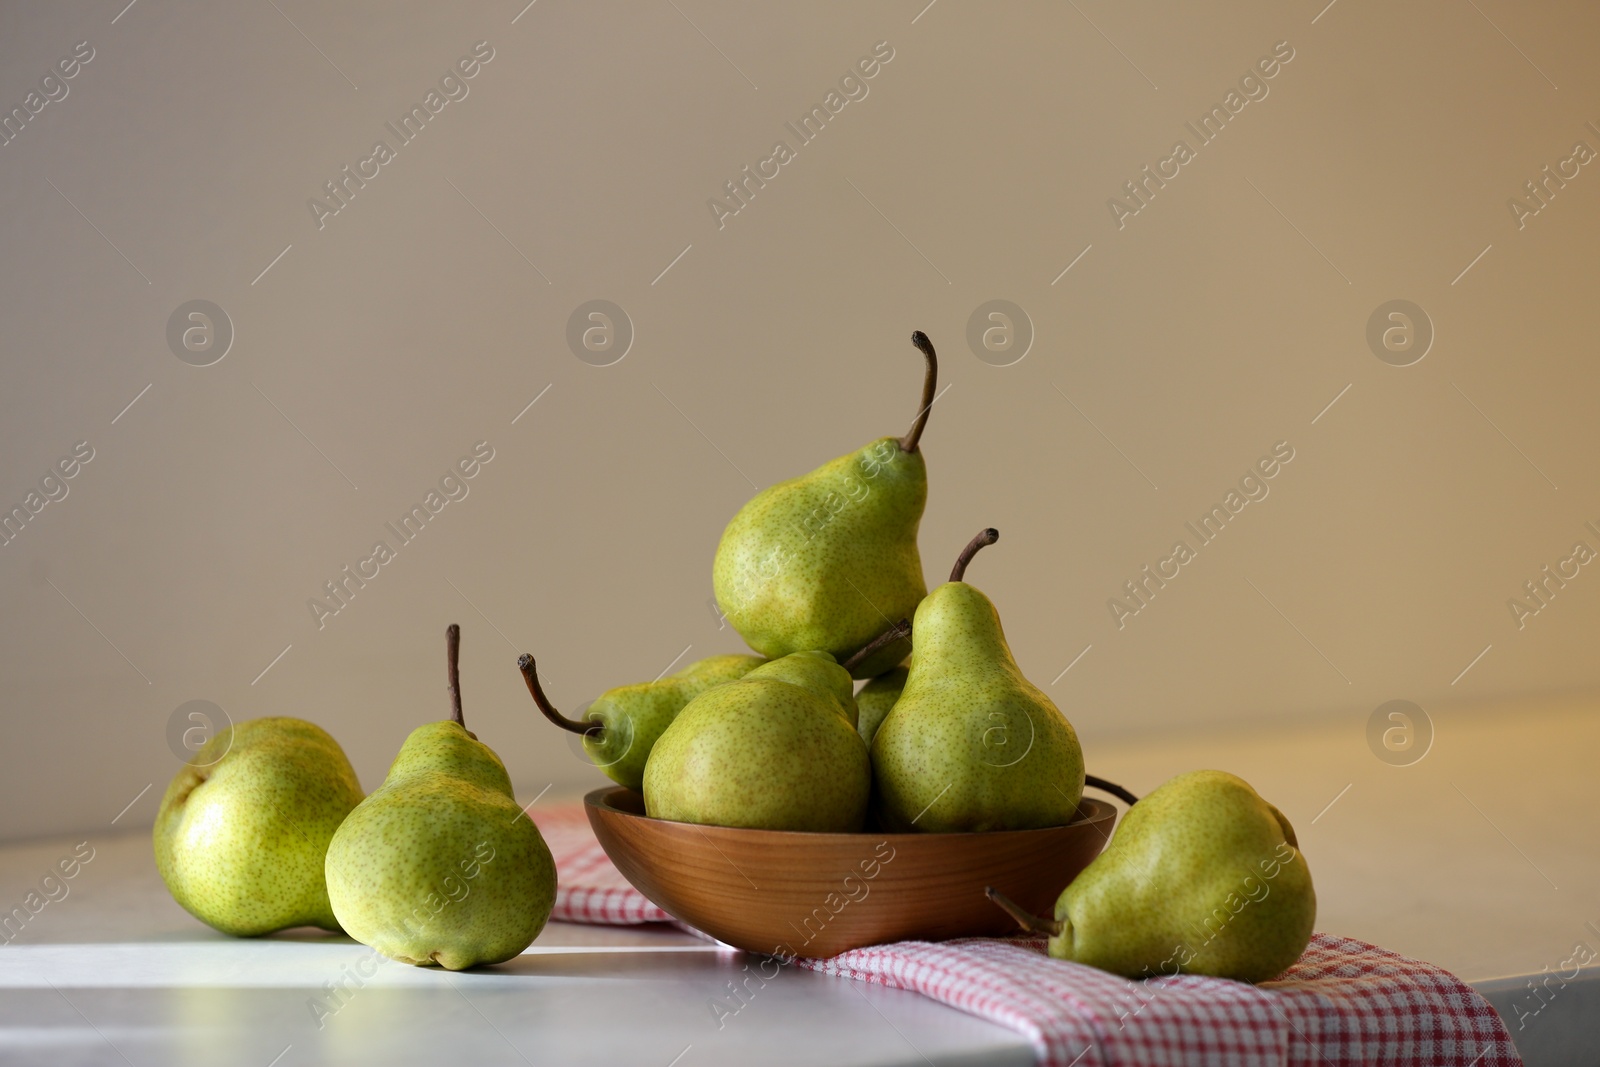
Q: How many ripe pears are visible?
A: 8